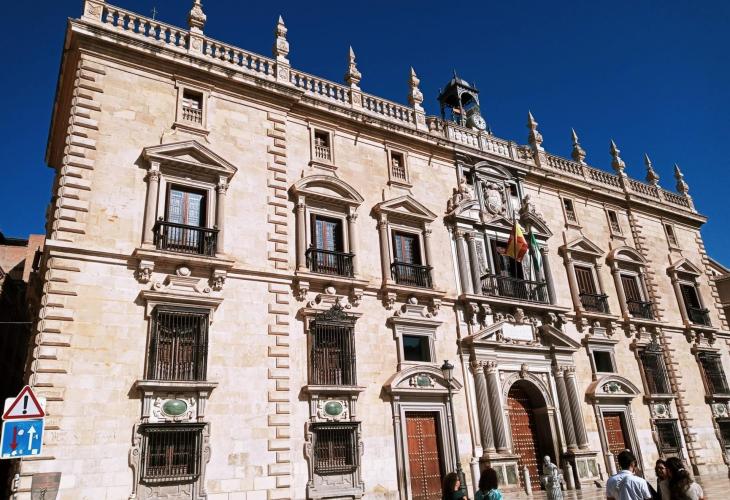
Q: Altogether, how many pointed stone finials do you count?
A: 9